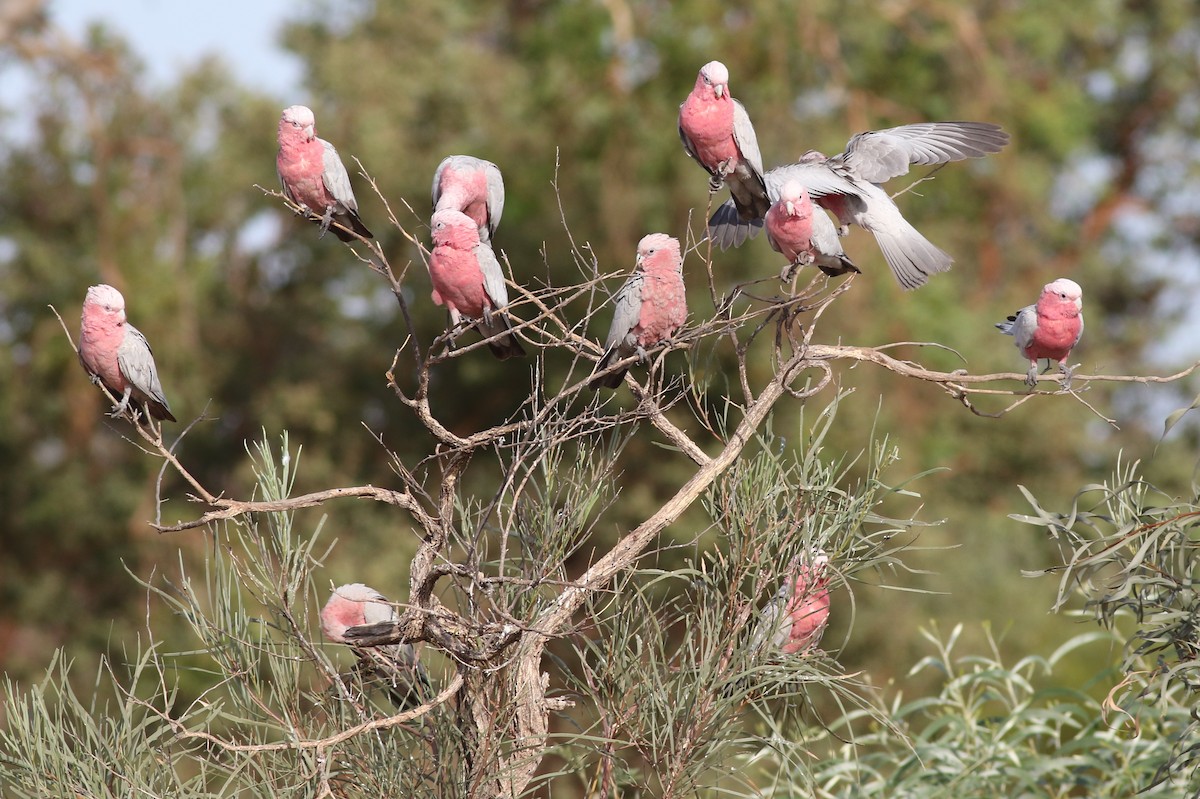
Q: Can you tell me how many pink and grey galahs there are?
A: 11